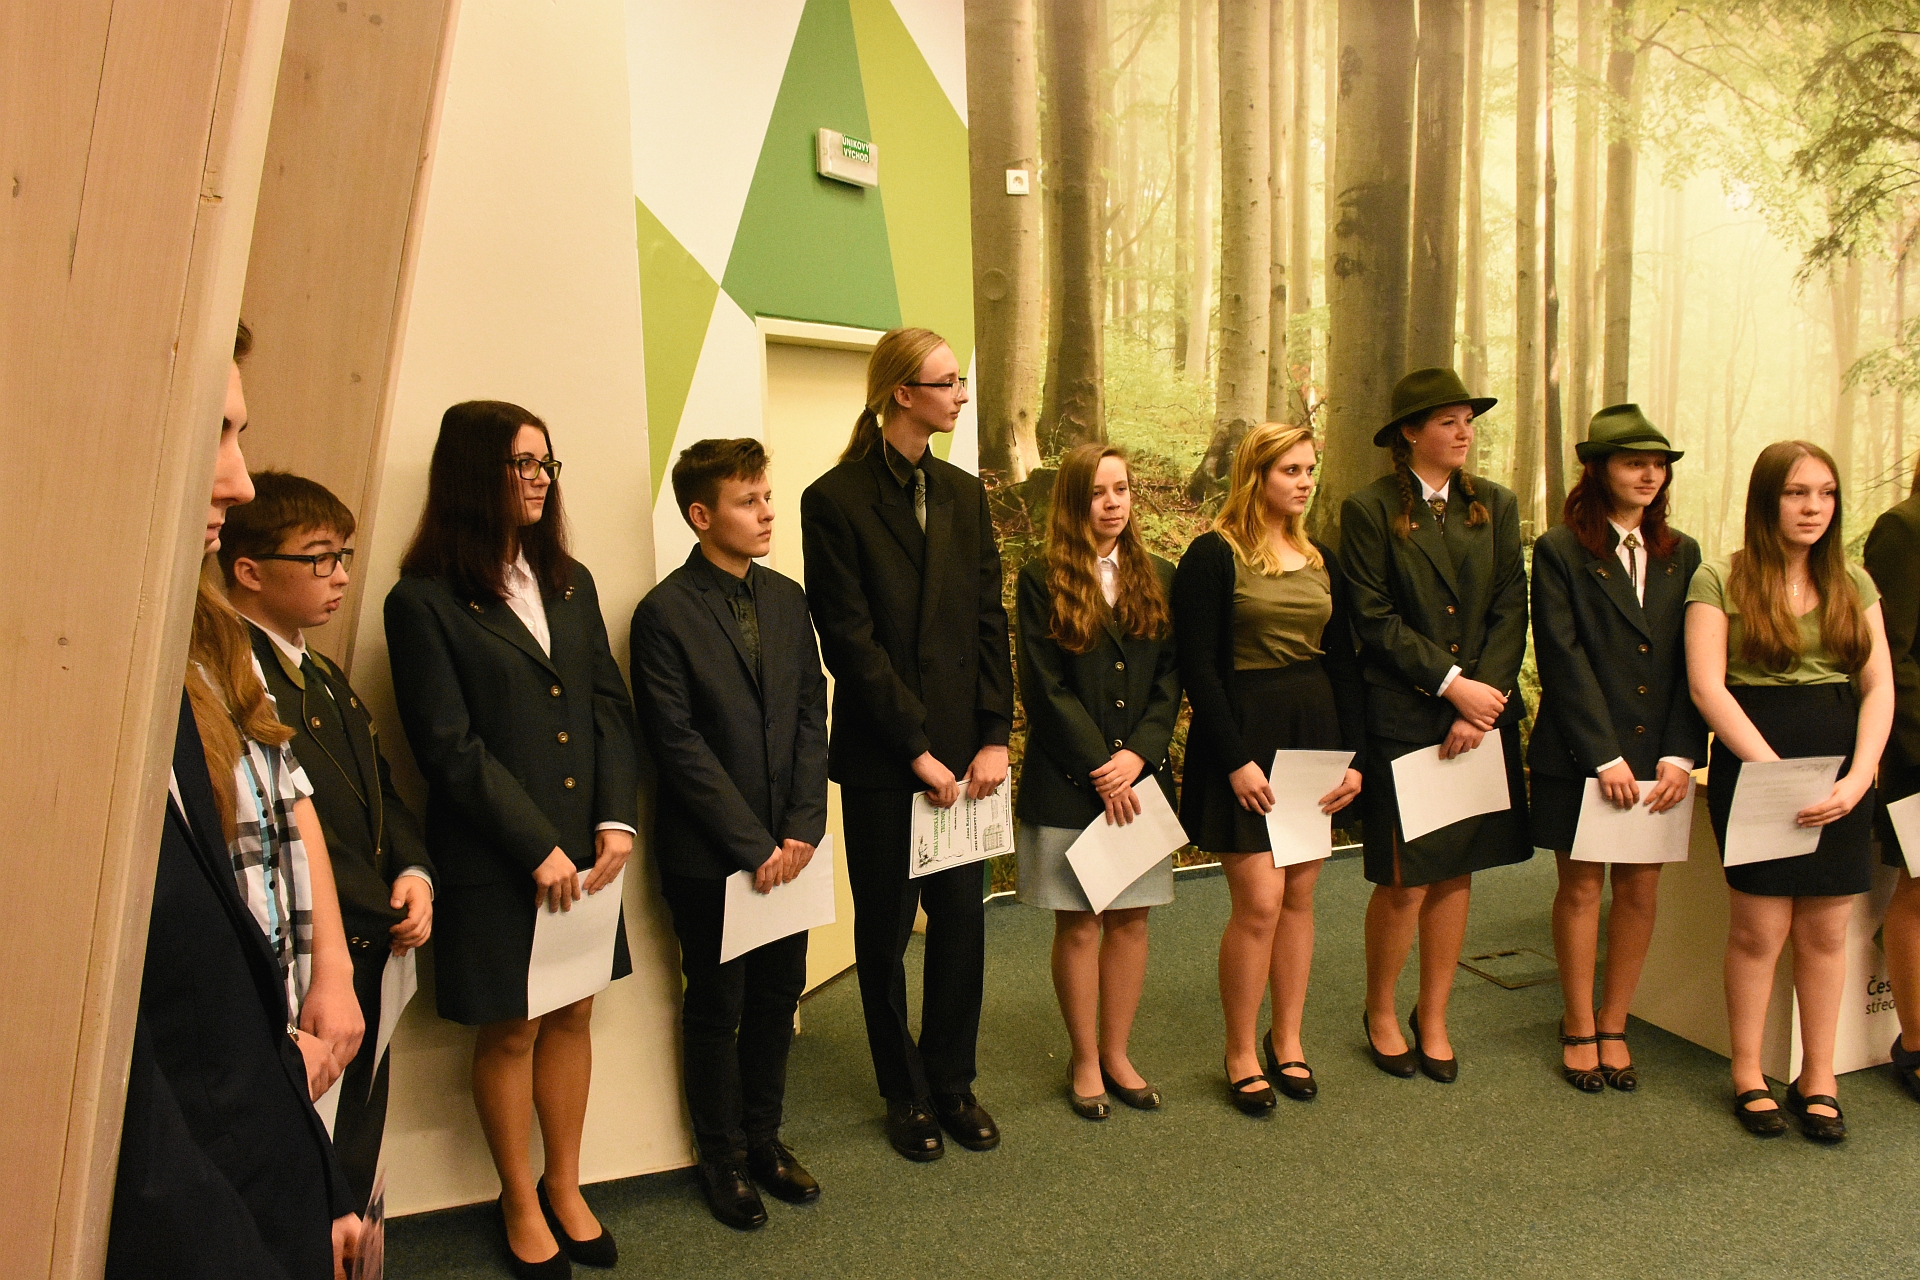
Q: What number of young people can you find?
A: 12